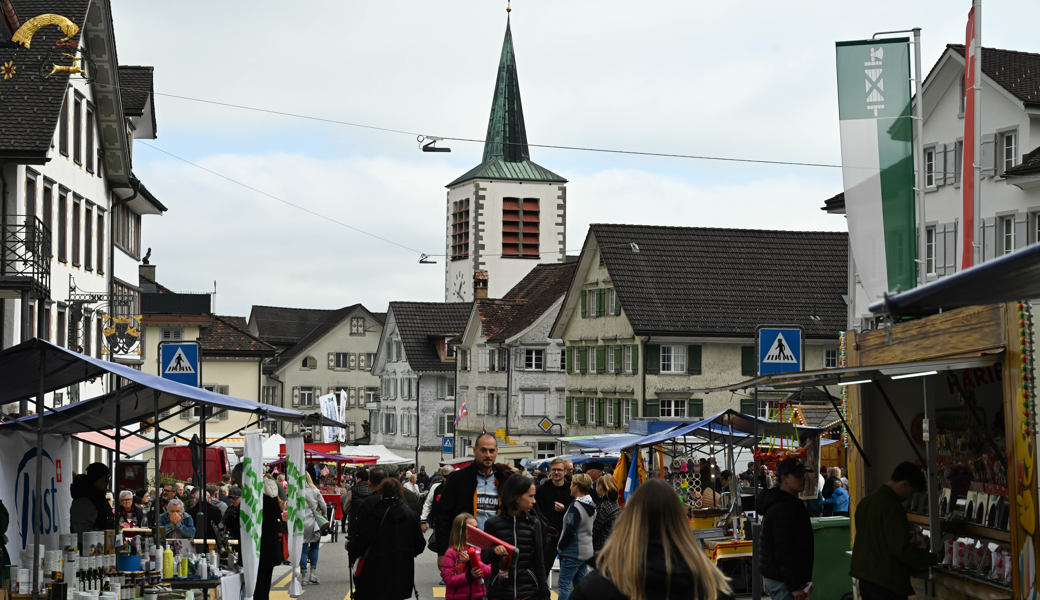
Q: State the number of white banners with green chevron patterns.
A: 2